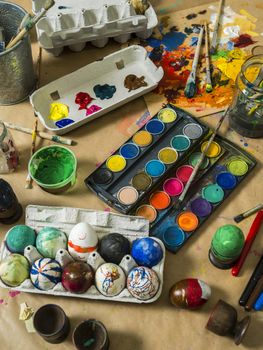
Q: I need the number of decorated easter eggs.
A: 12